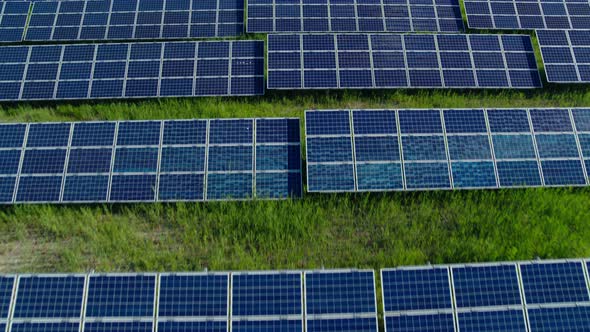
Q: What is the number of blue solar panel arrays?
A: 11